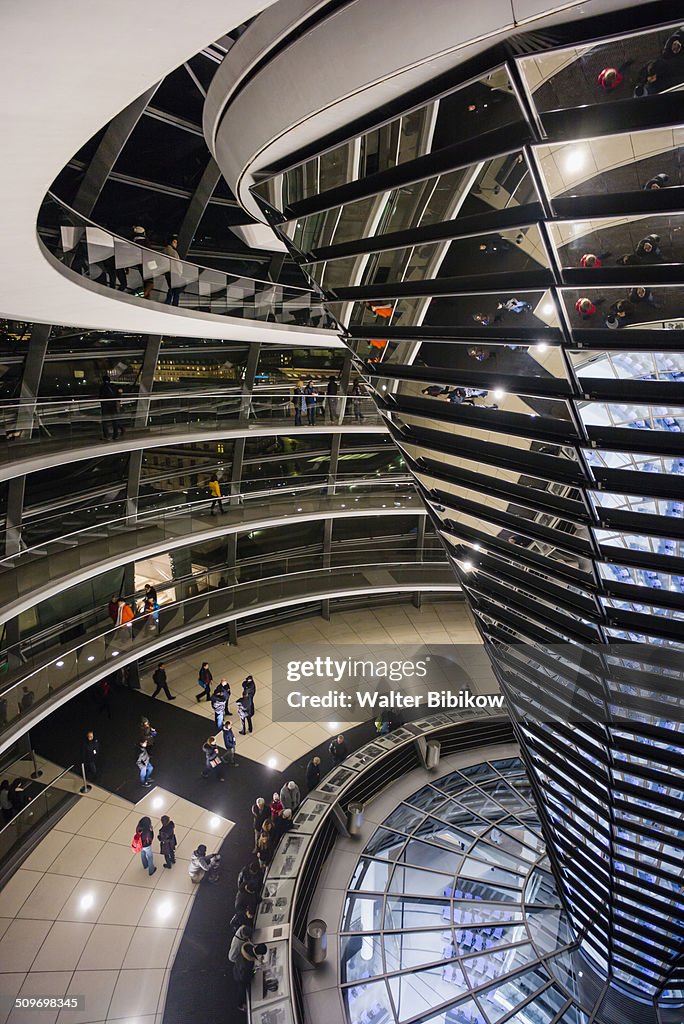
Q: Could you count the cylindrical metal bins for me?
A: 3